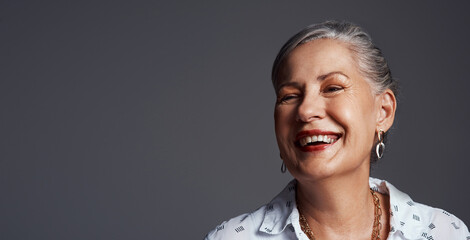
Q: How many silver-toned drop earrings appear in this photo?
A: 2